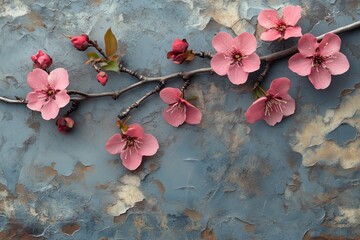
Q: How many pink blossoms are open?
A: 7